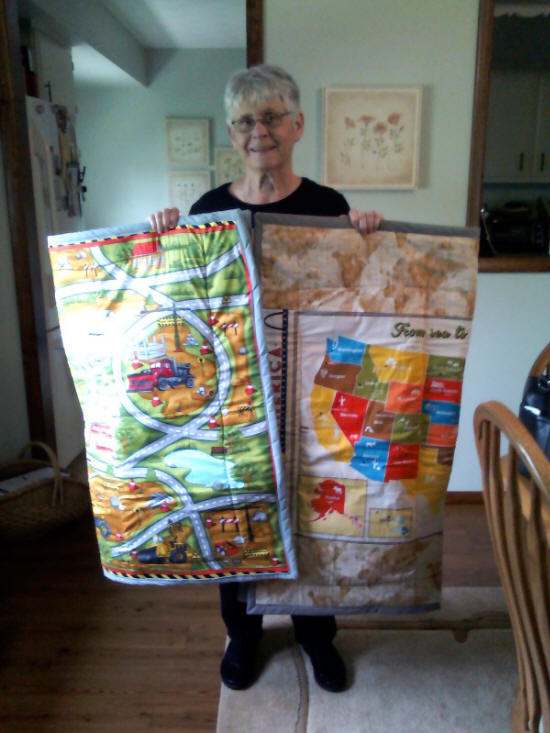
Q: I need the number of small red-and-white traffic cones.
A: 12